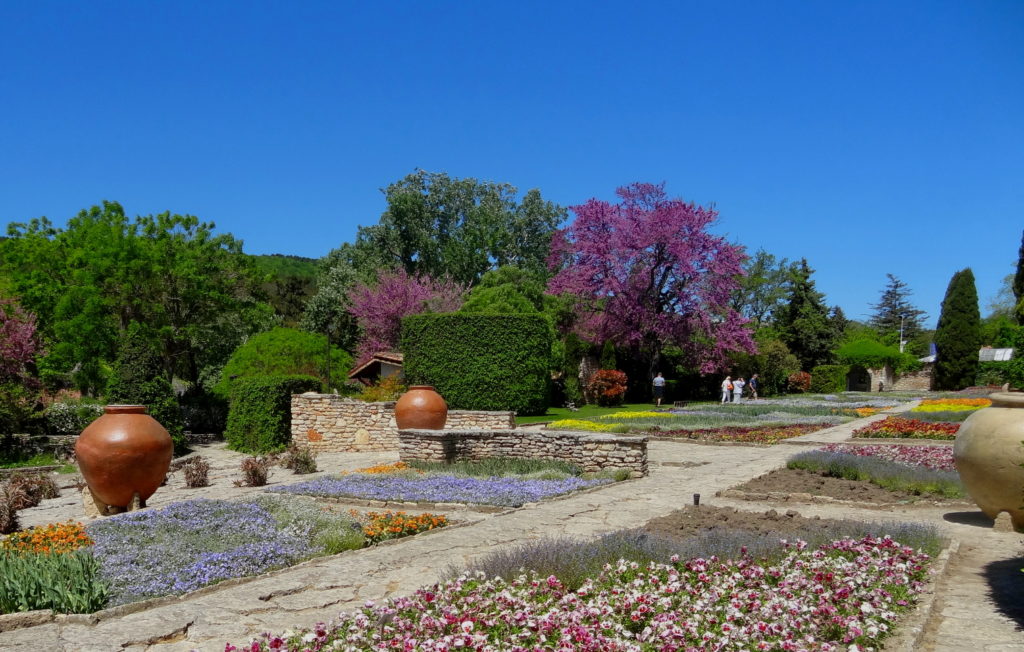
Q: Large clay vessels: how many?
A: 3